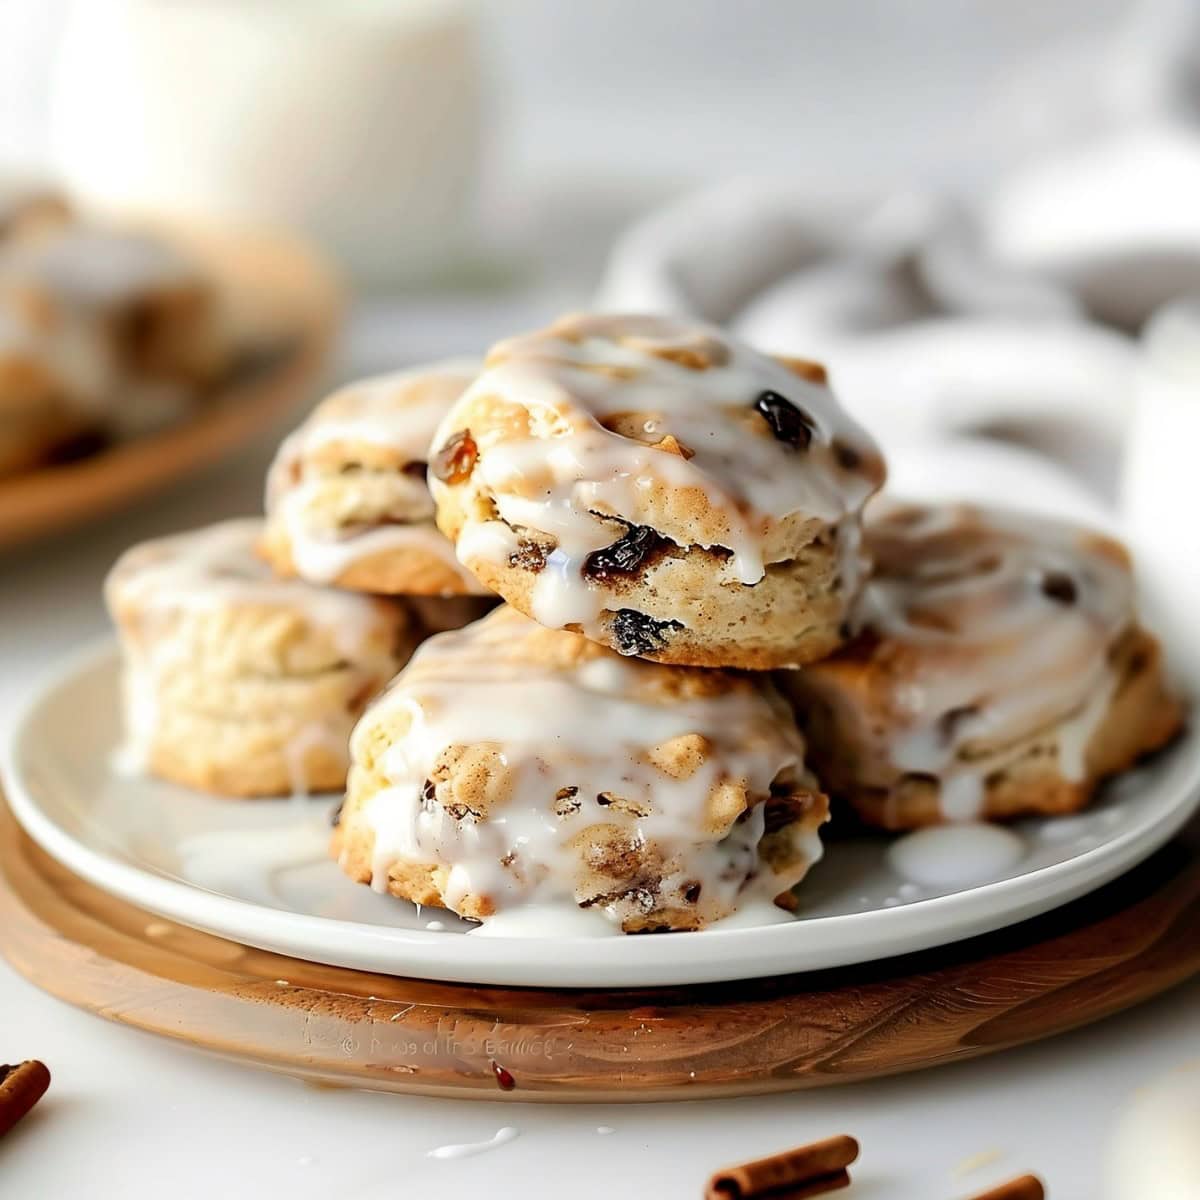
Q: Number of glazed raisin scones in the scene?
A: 5